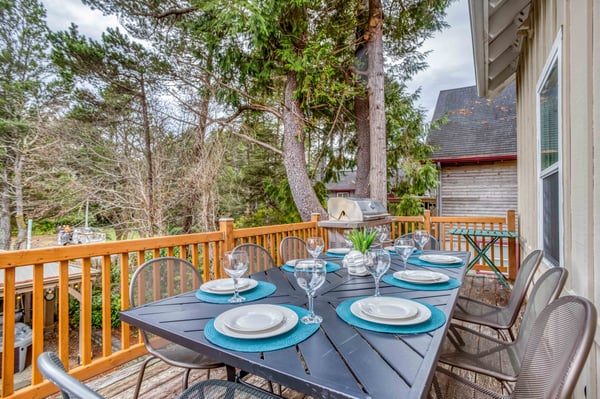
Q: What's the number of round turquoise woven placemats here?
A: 8